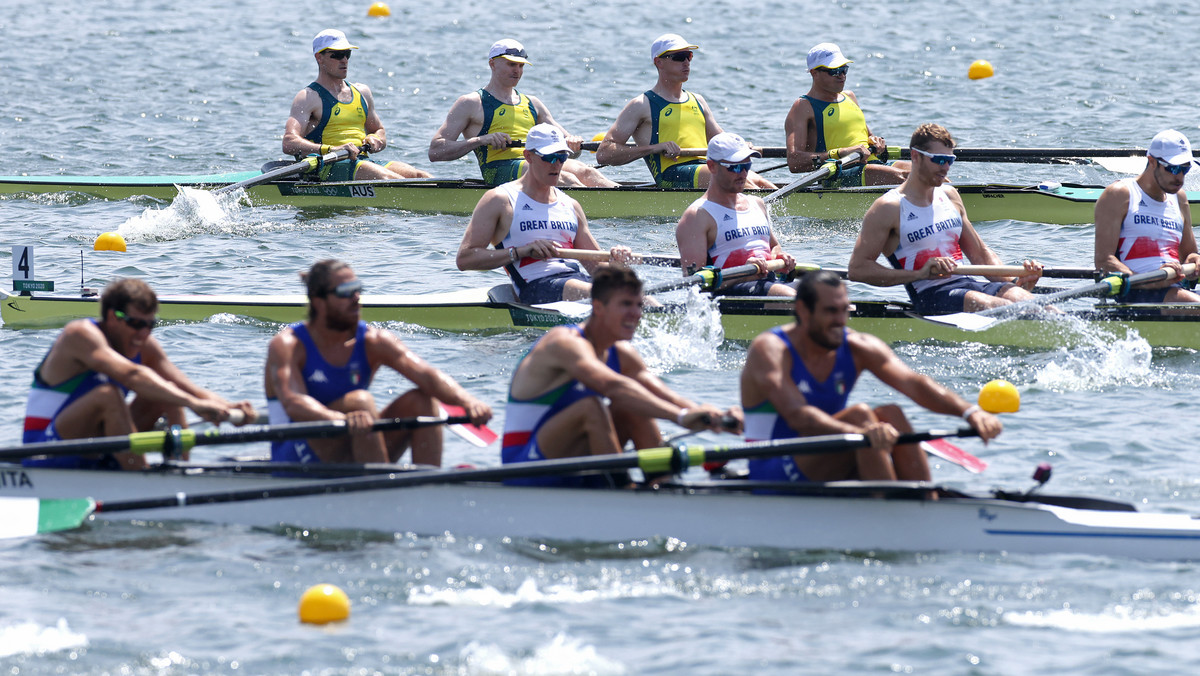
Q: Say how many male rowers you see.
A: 12